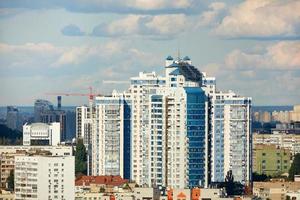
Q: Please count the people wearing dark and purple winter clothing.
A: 0